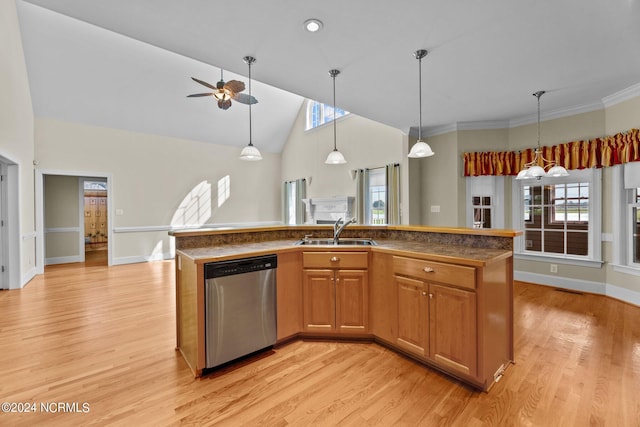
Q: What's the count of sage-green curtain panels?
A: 4